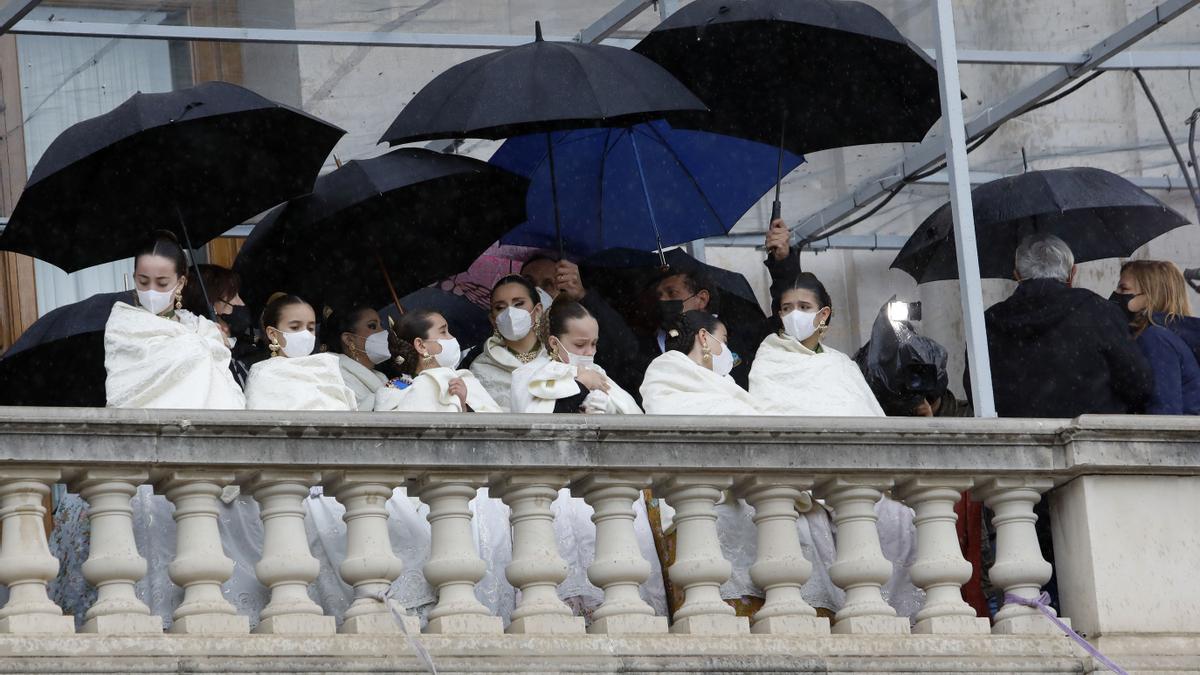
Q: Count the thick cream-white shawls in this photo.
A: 8